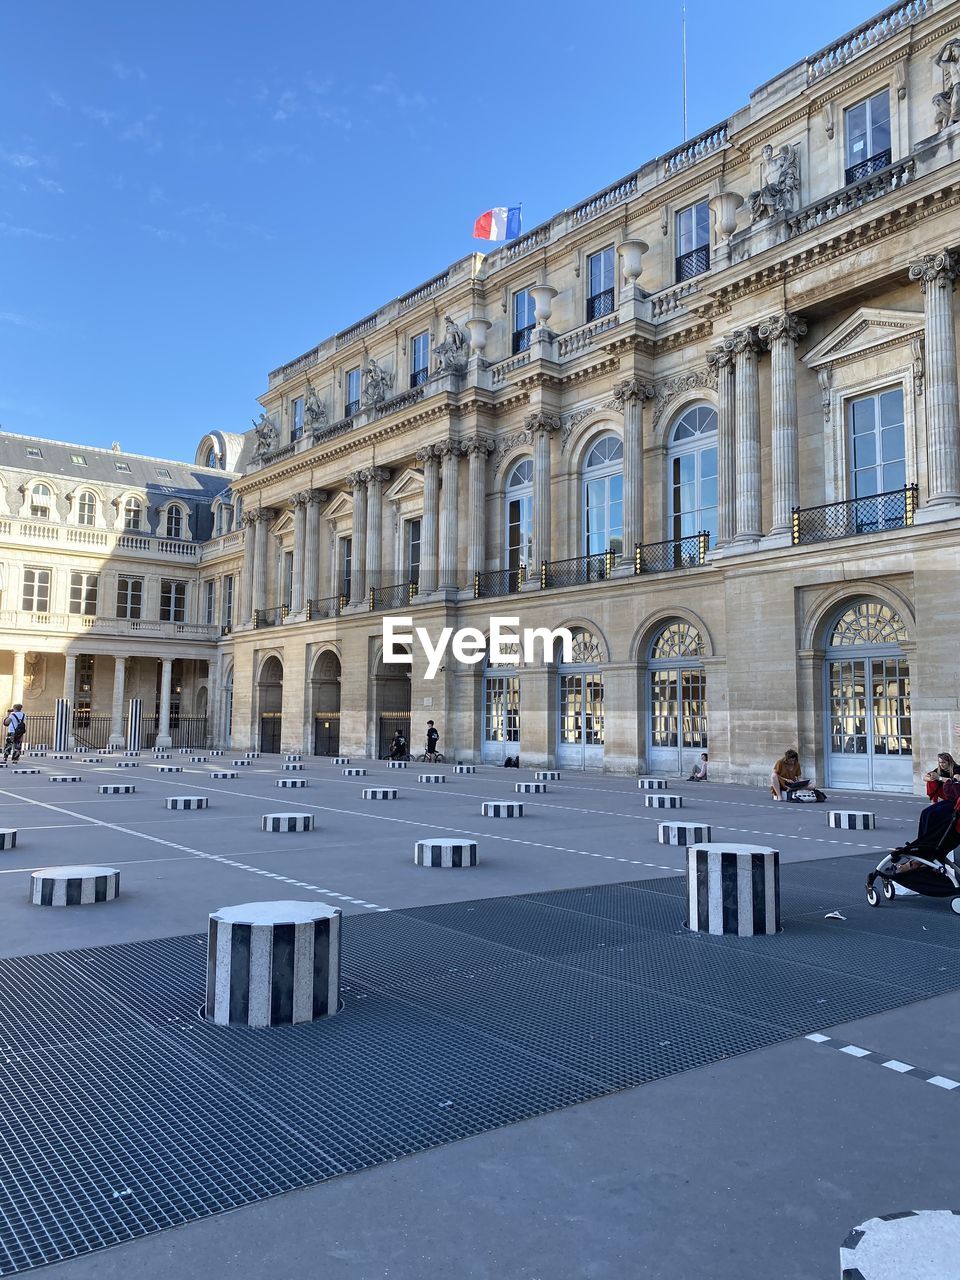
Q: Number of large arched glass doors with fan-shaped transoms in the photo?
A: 4